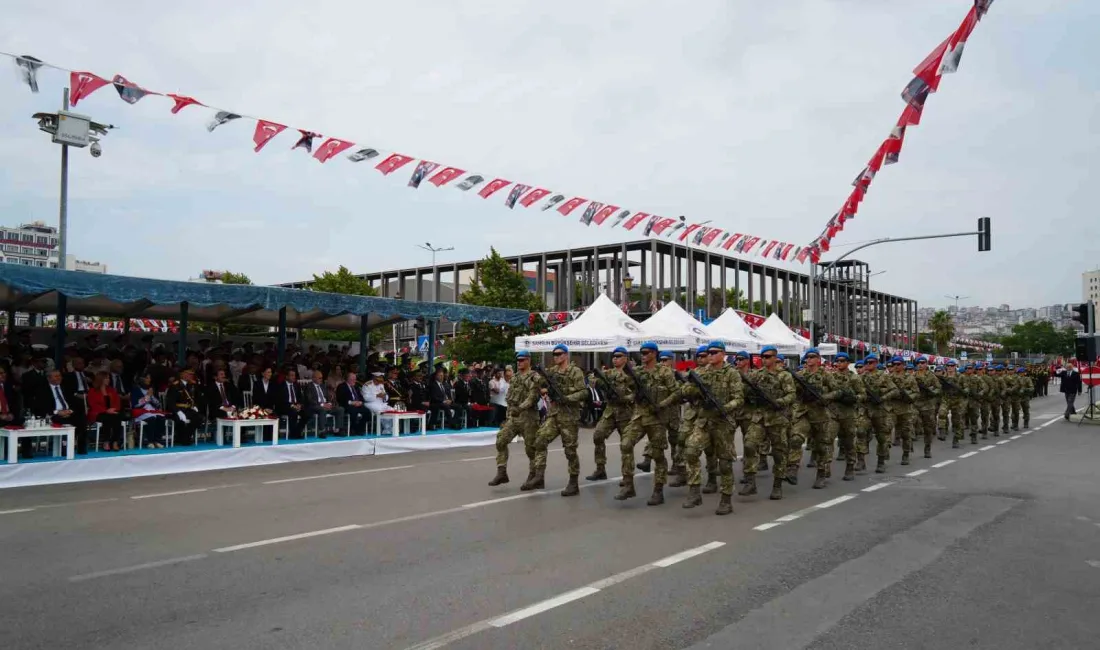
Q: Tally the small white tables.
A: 3